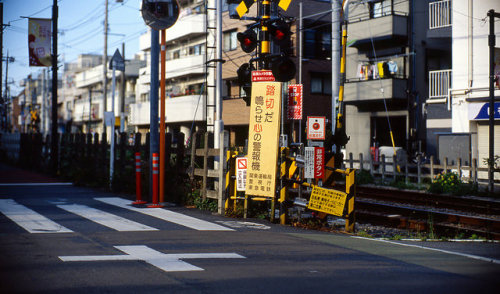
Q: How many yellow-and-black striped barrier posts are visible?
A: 3